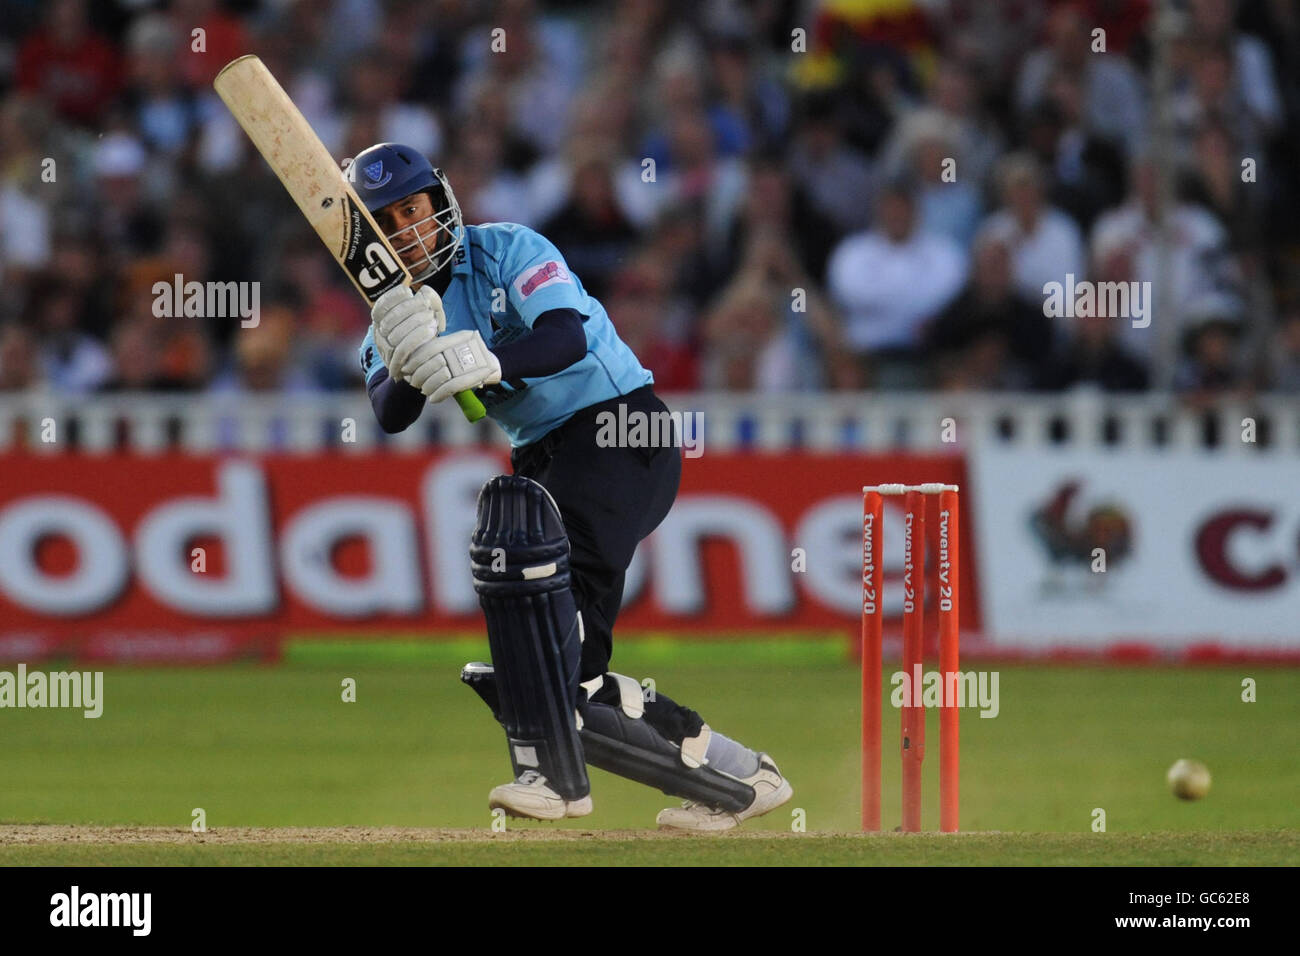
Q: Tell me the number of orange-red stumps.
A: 3